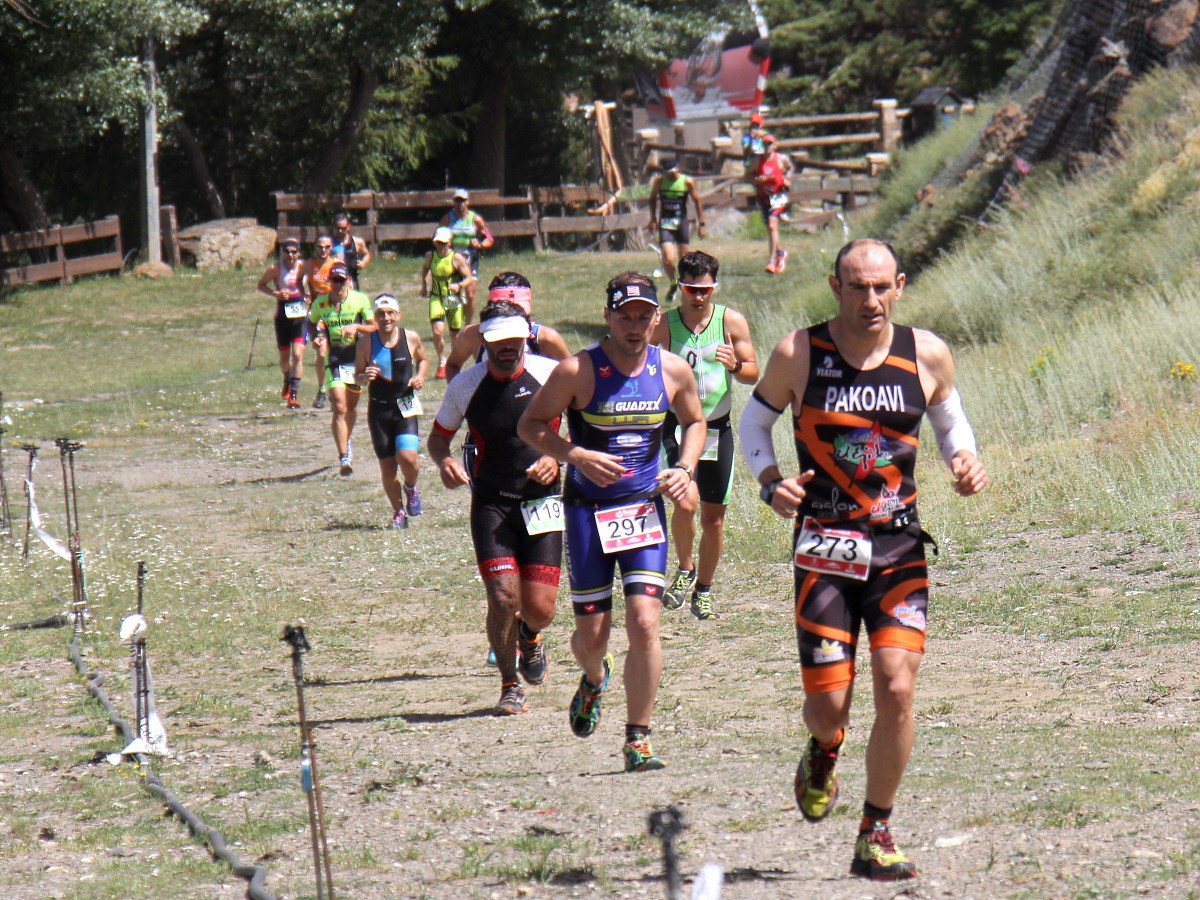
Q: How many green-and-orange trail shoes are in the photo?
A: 2